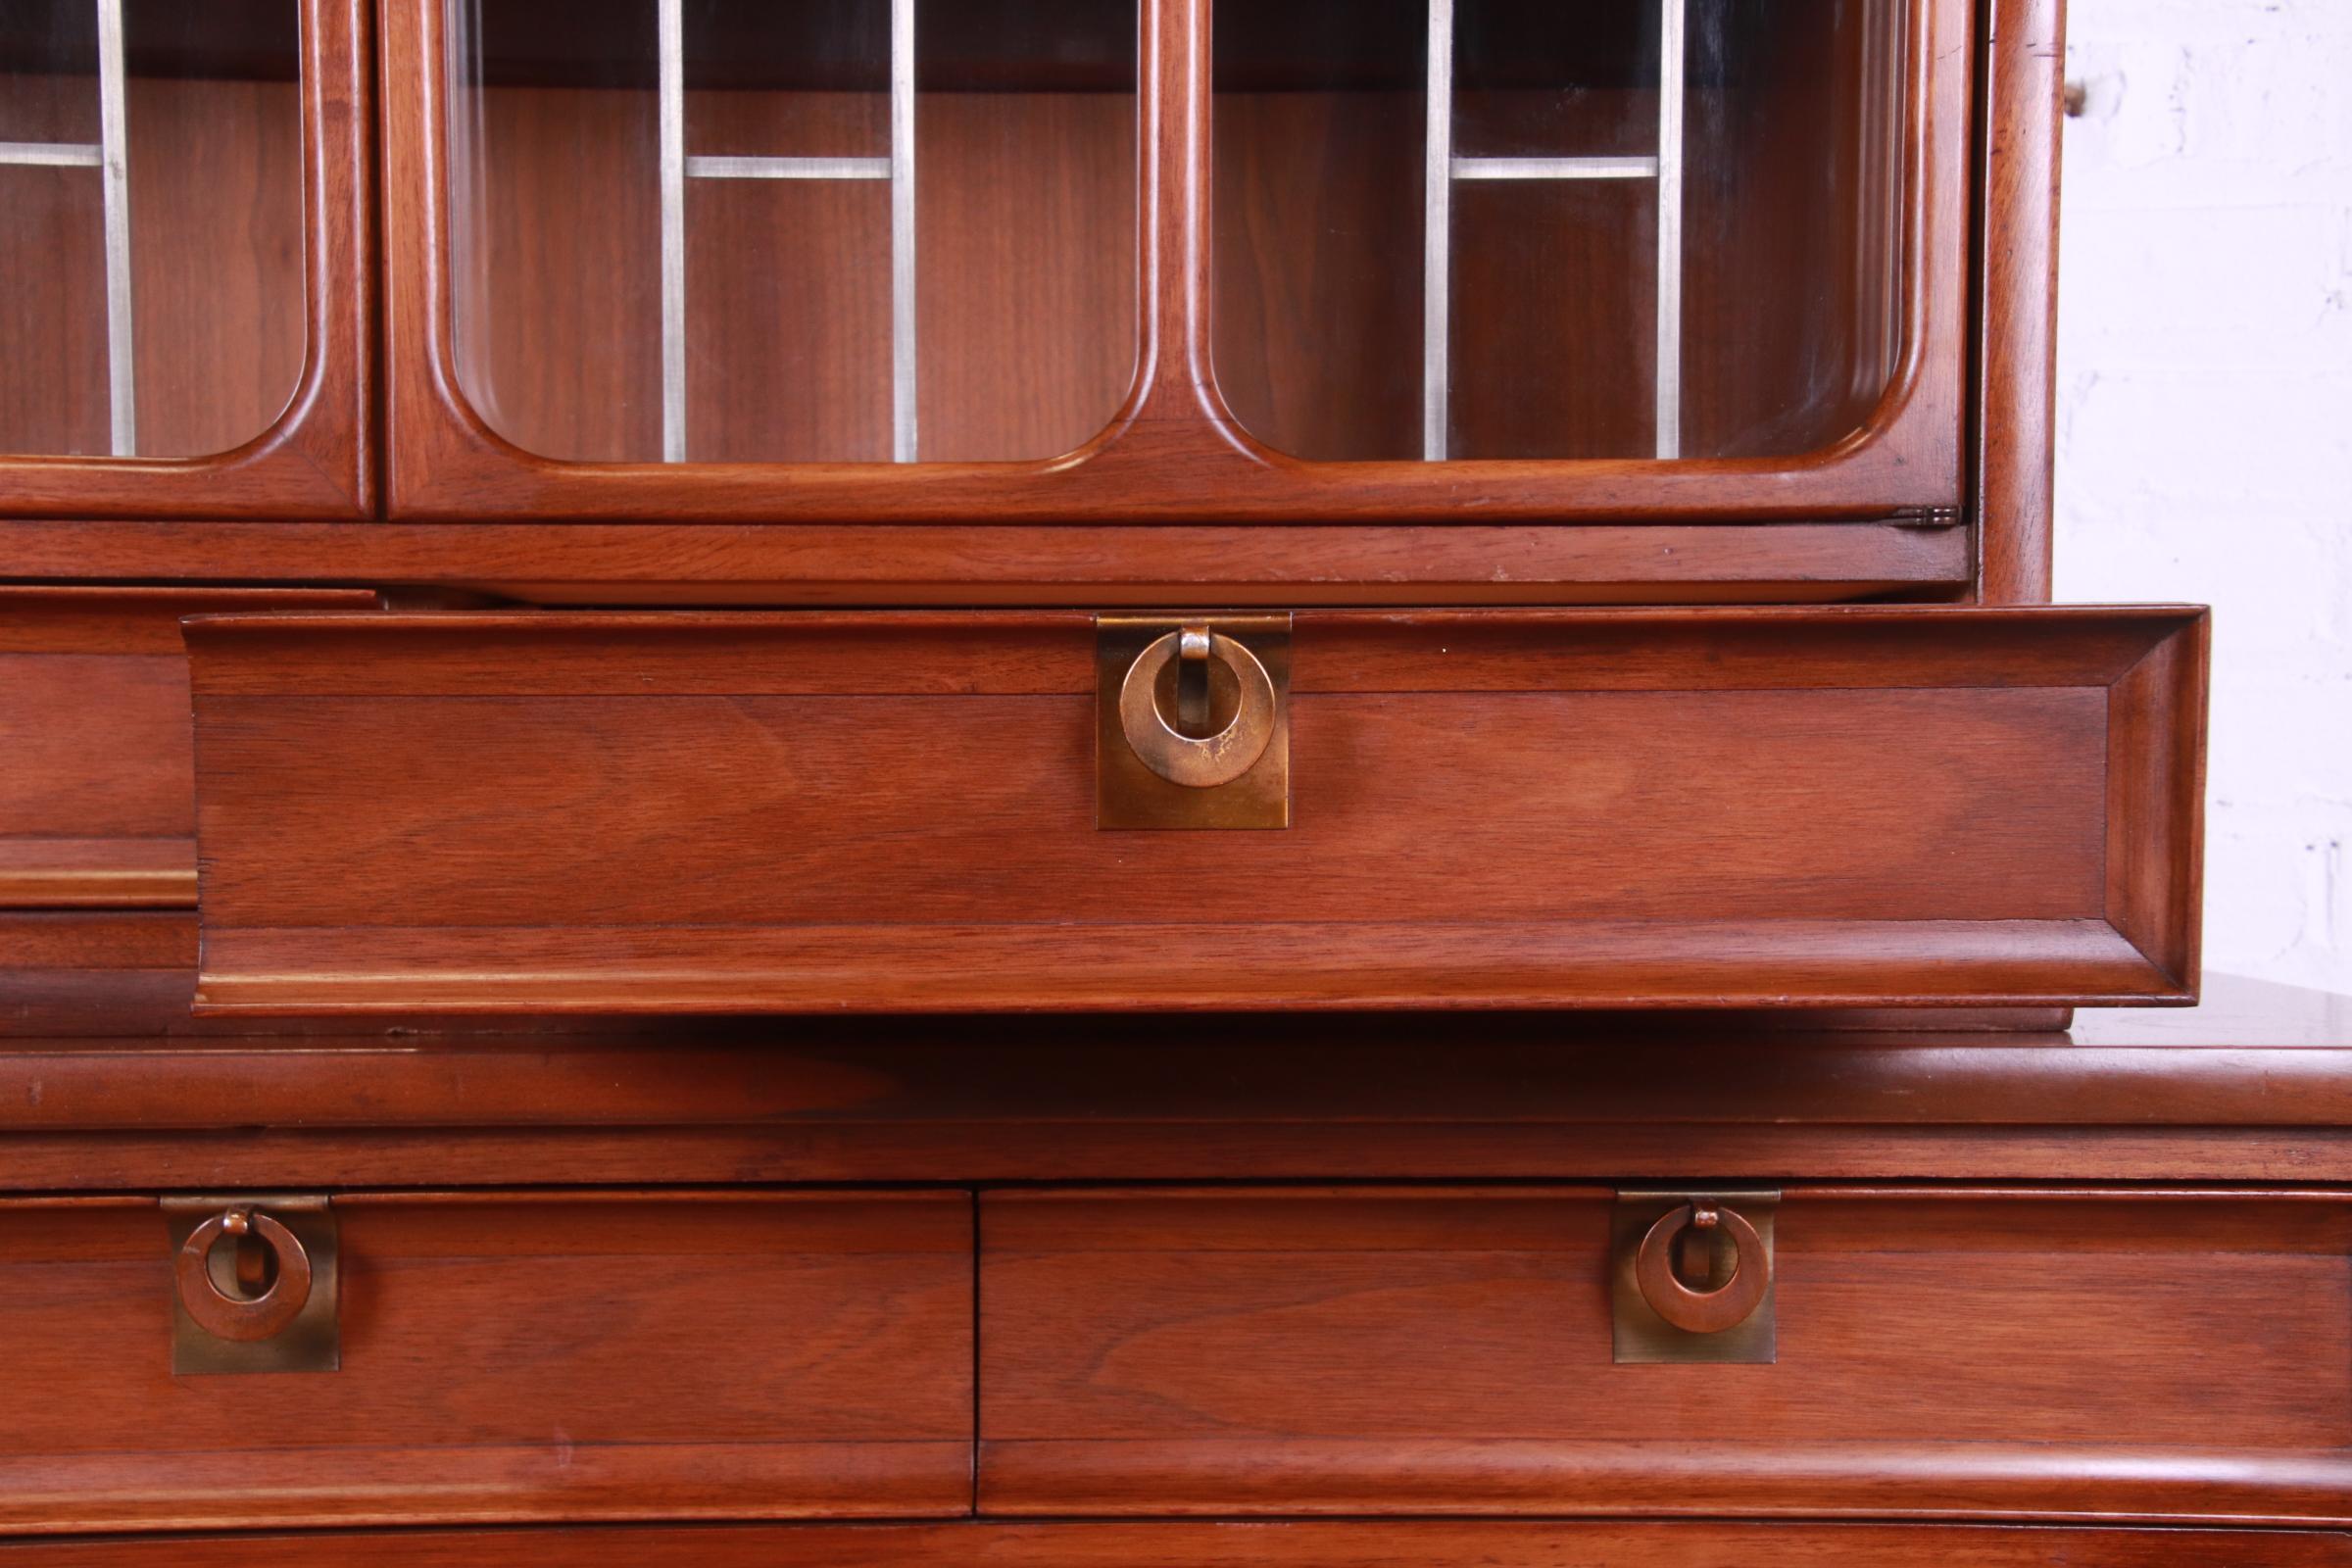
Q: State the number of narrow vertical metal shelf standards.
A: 5